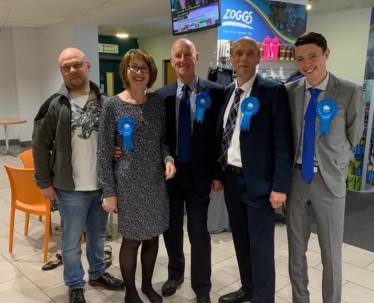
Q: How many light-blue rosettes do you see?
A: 4